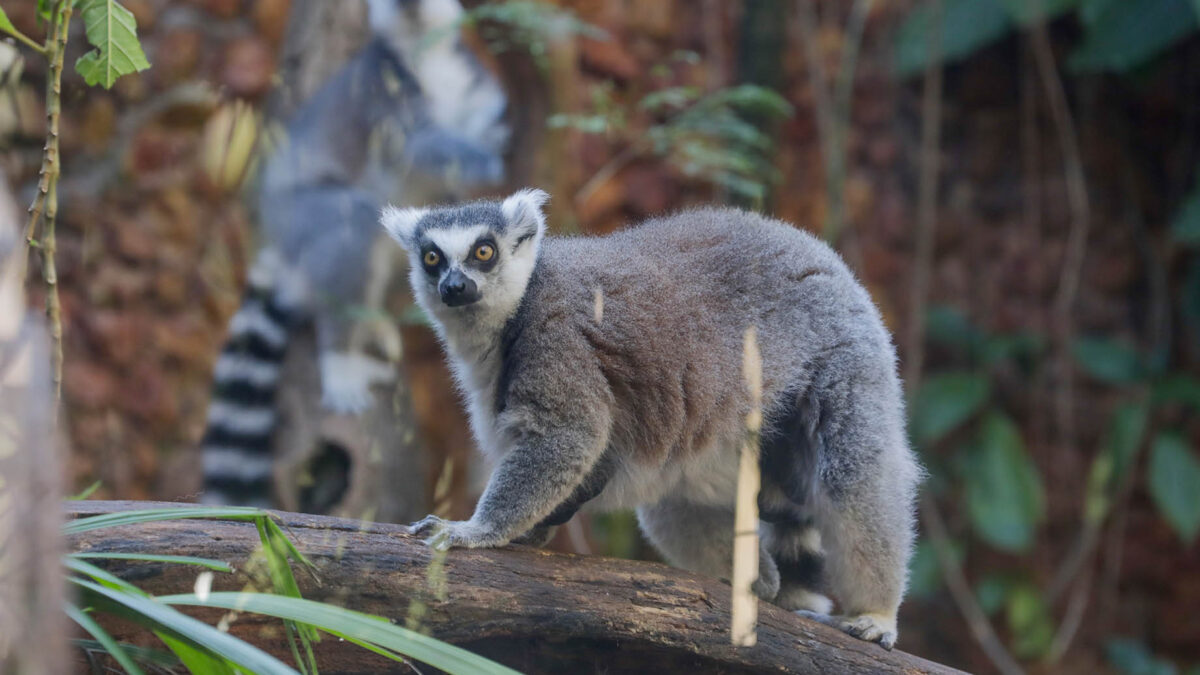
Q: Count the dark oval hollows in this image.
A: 1